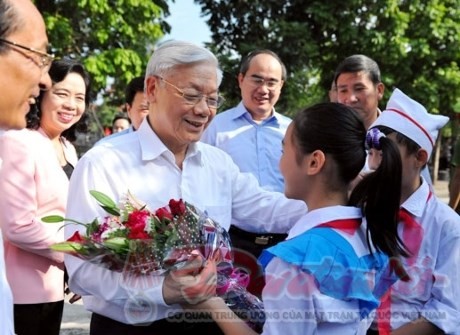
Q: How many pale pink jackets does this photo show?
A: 1